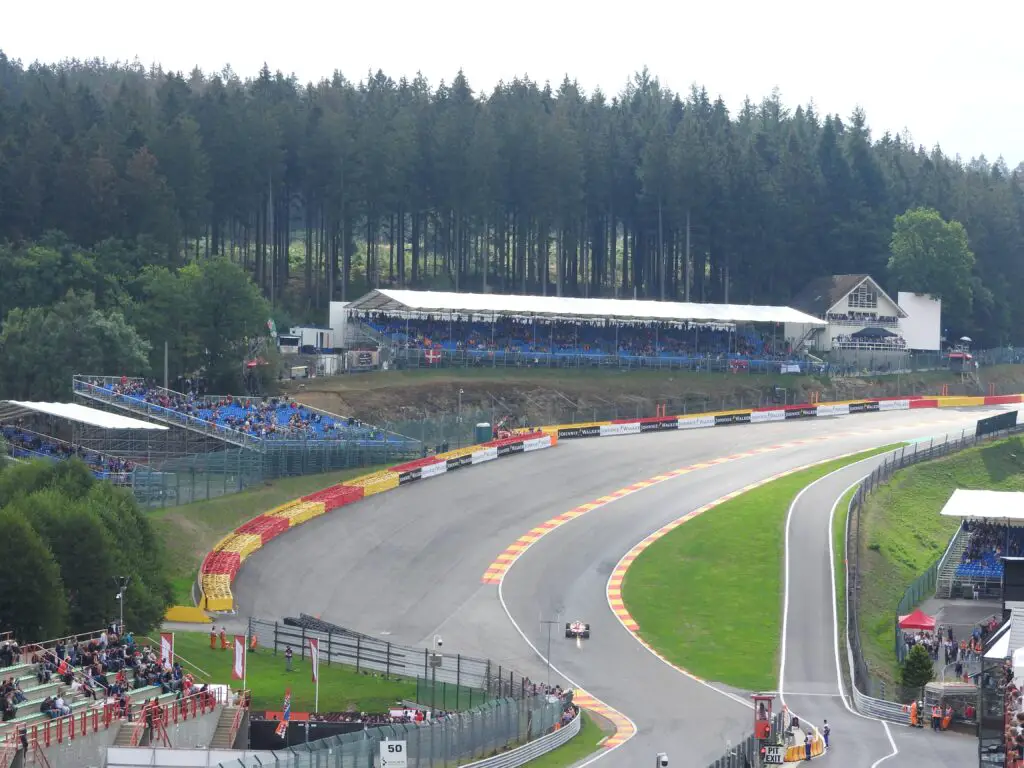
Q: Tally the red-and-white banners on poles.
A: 3